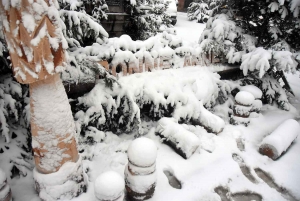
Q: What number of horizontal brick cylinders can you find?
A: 3